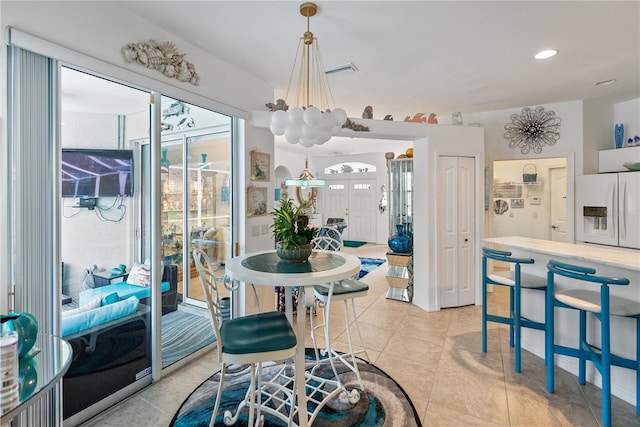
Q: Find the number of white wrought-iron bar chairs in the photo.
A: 2